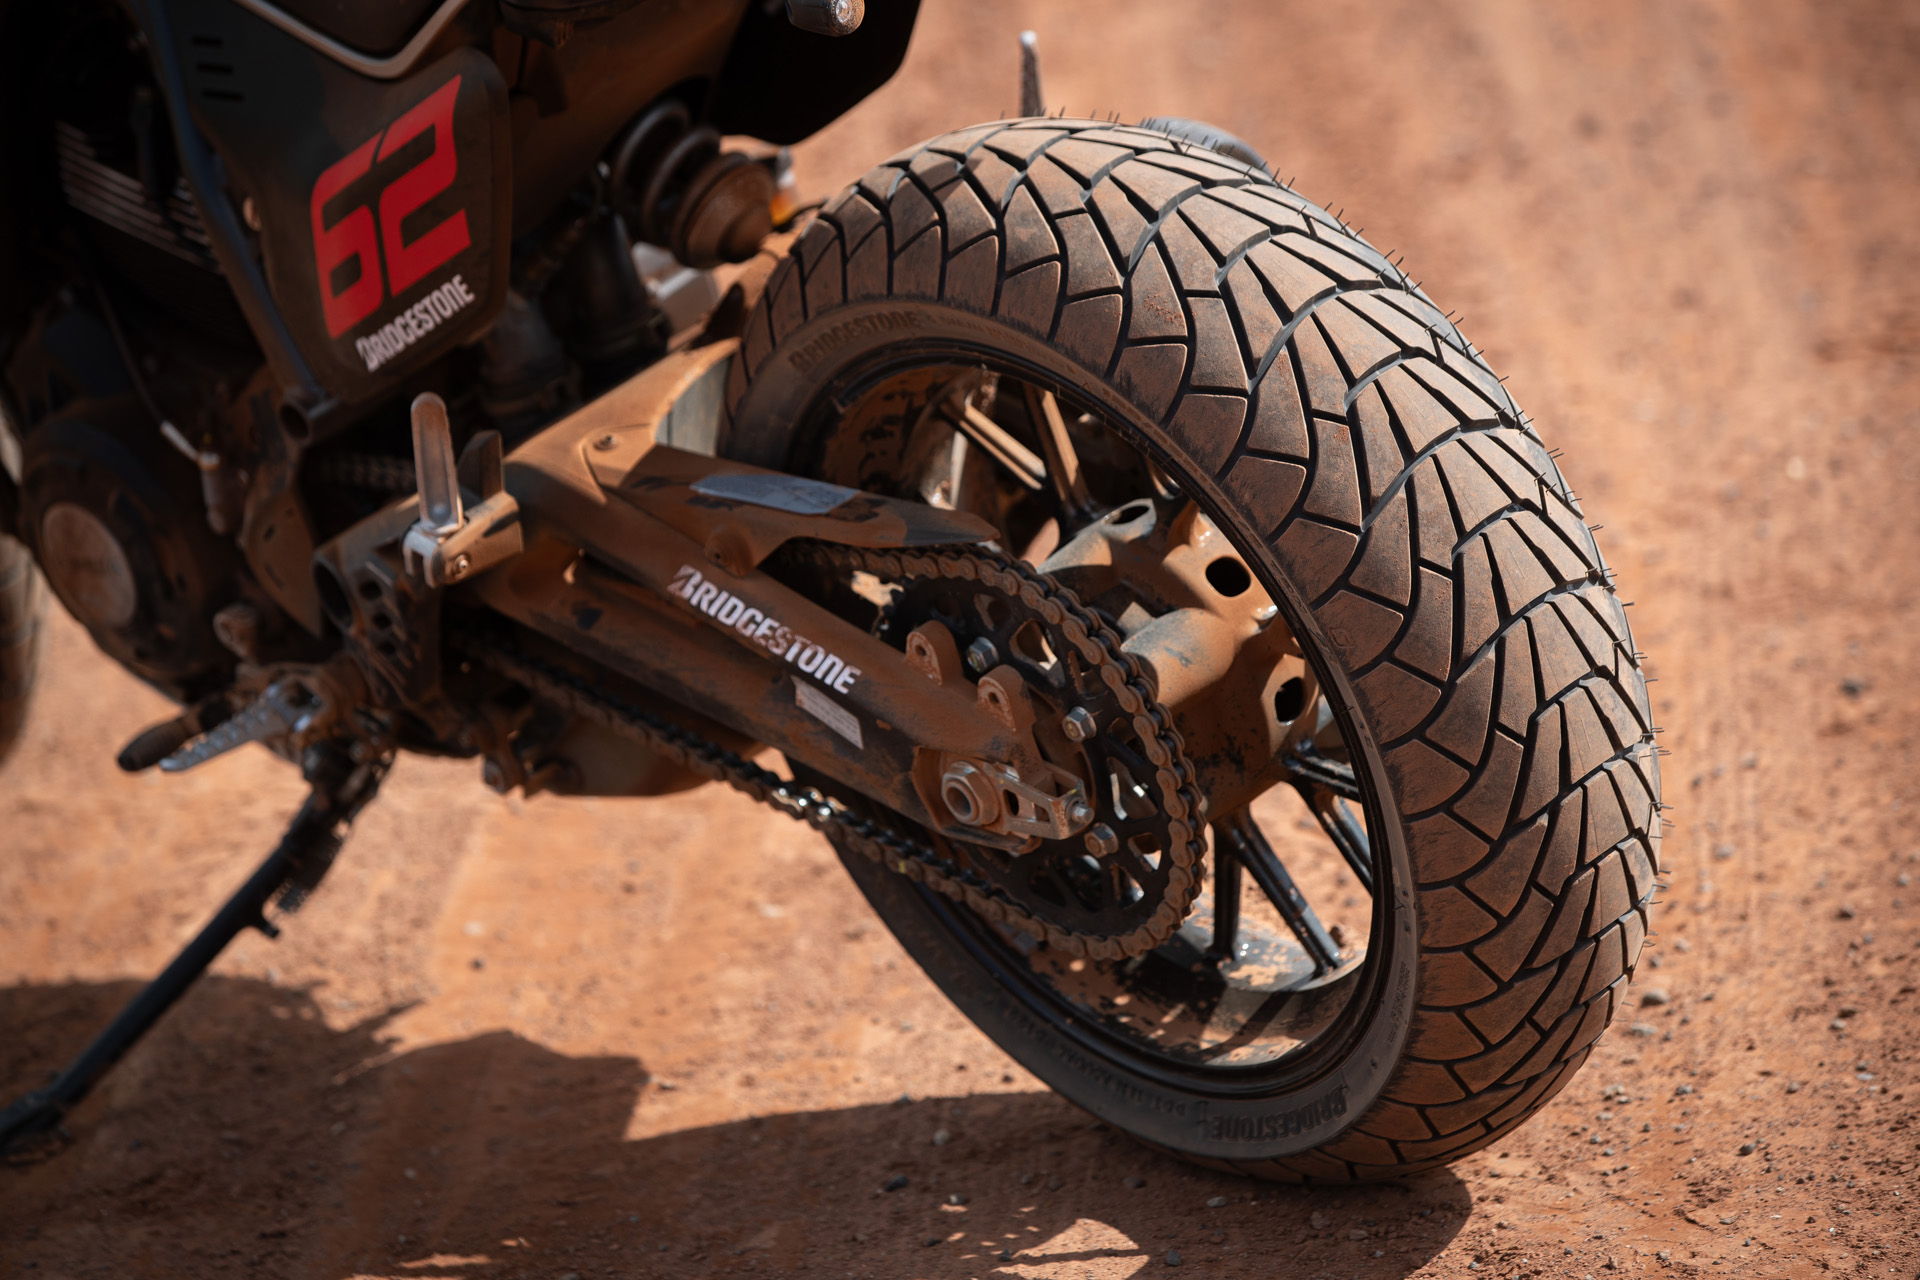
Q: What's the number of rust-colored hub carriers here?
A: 1